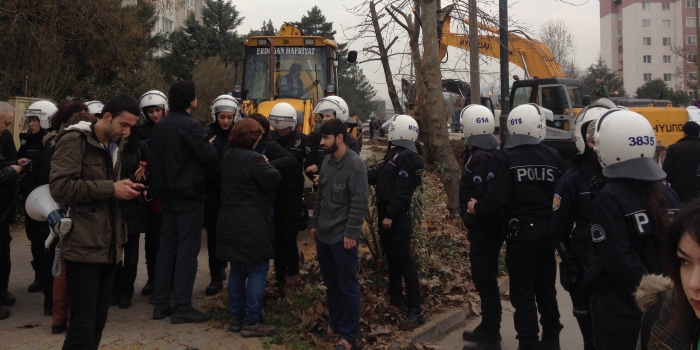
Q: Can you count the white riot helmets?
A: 11